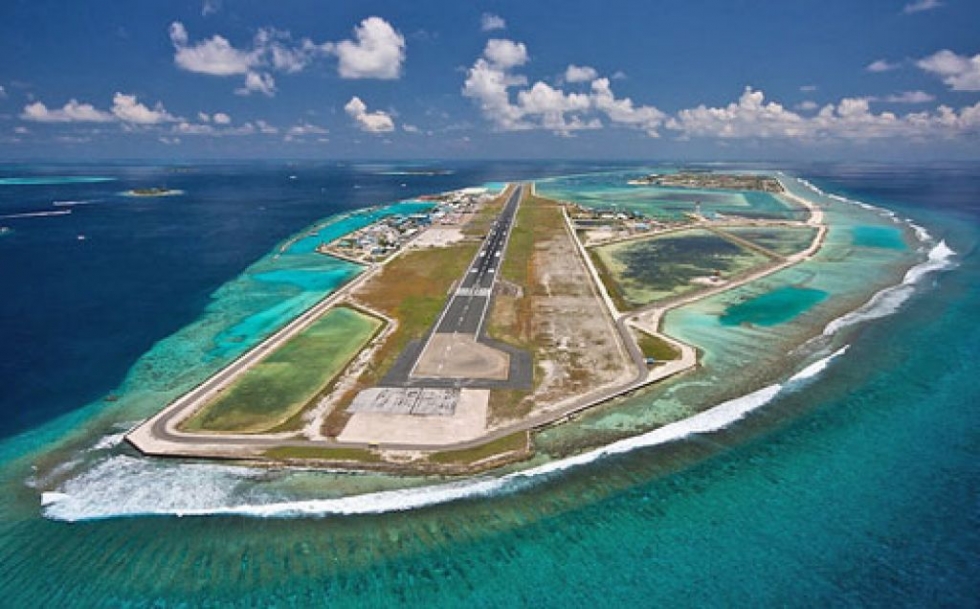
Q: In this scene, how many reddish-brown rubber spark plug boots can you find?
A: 0